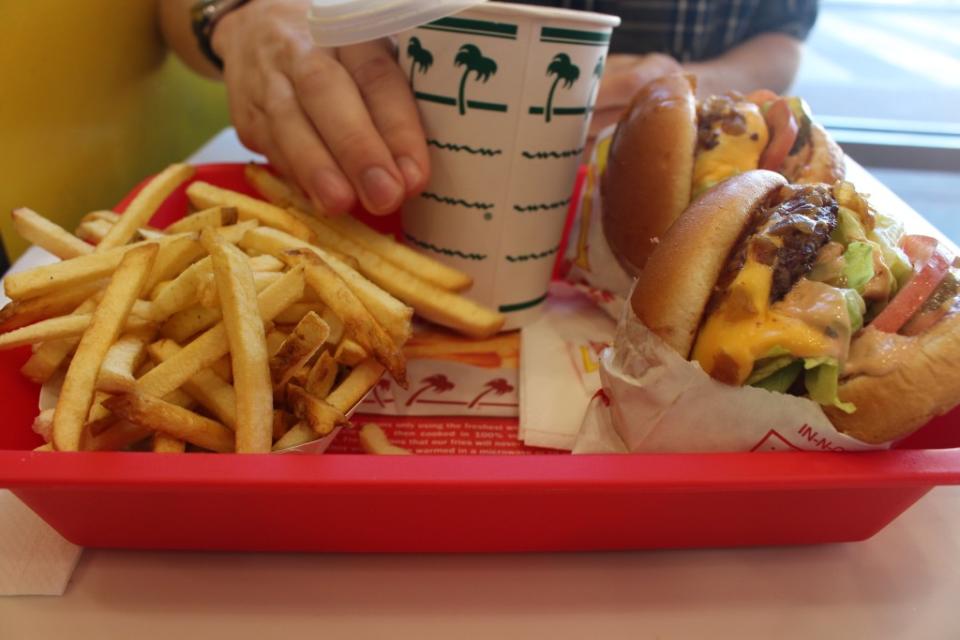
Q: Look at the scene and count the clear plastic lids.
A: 1